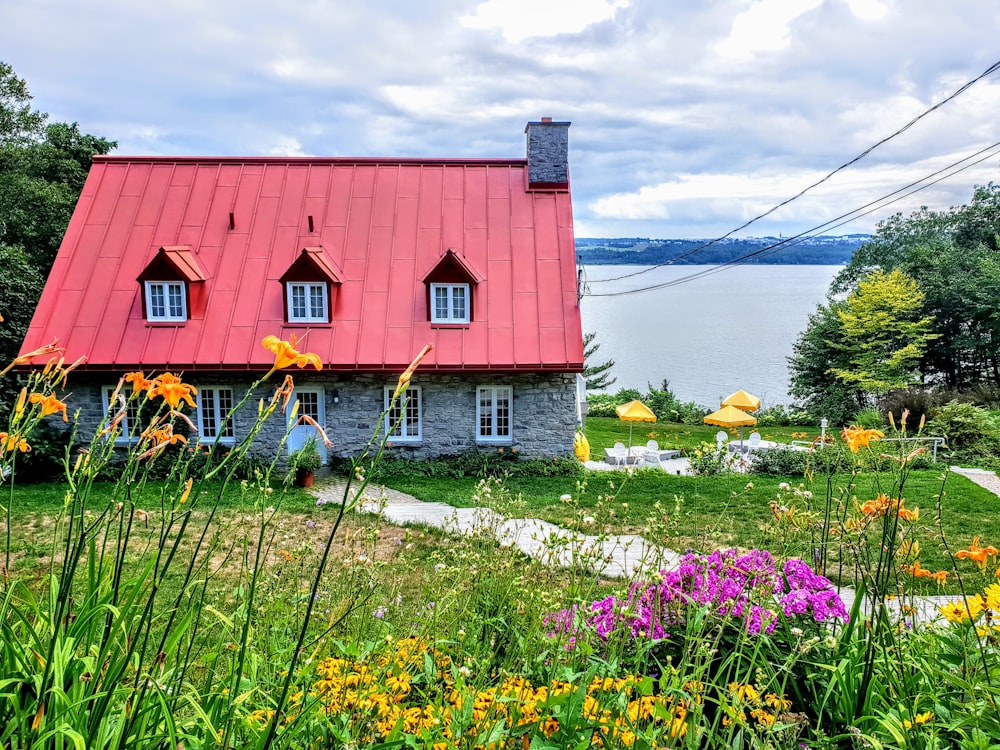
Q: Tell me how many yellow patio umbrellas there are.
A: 3